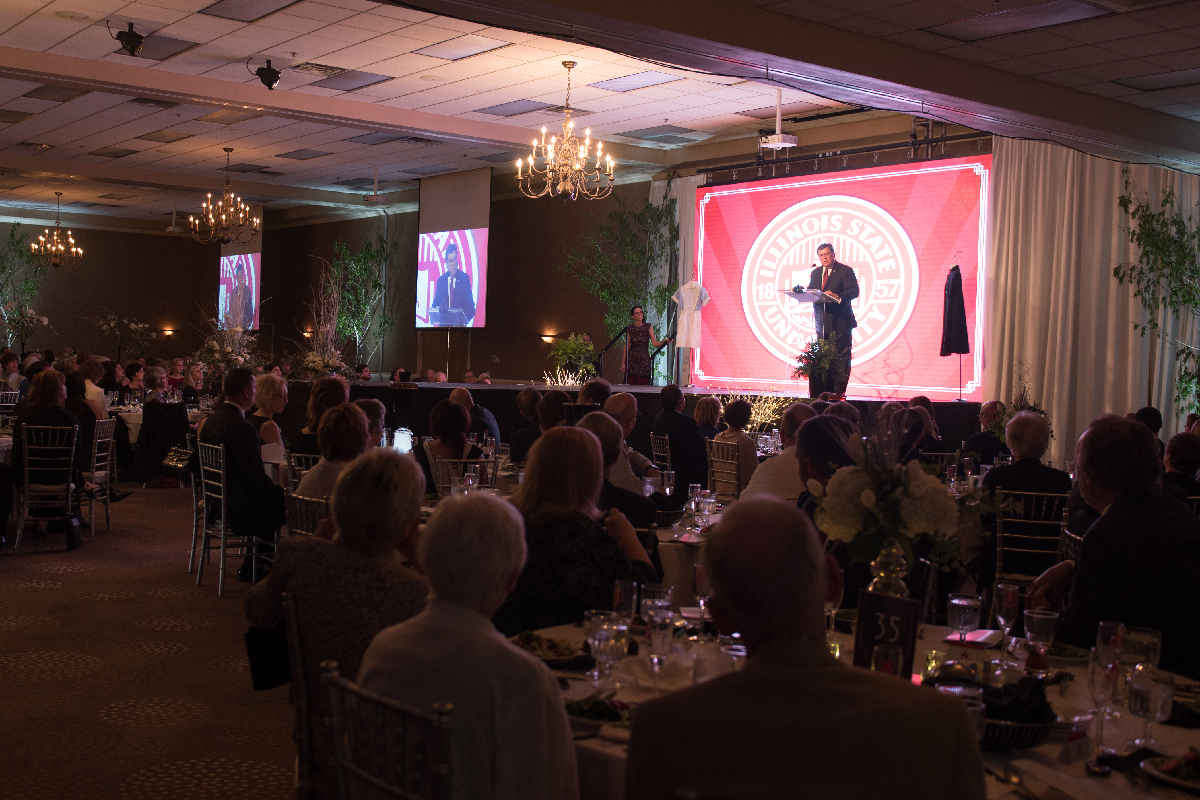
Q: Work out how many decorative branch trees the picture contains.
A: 4